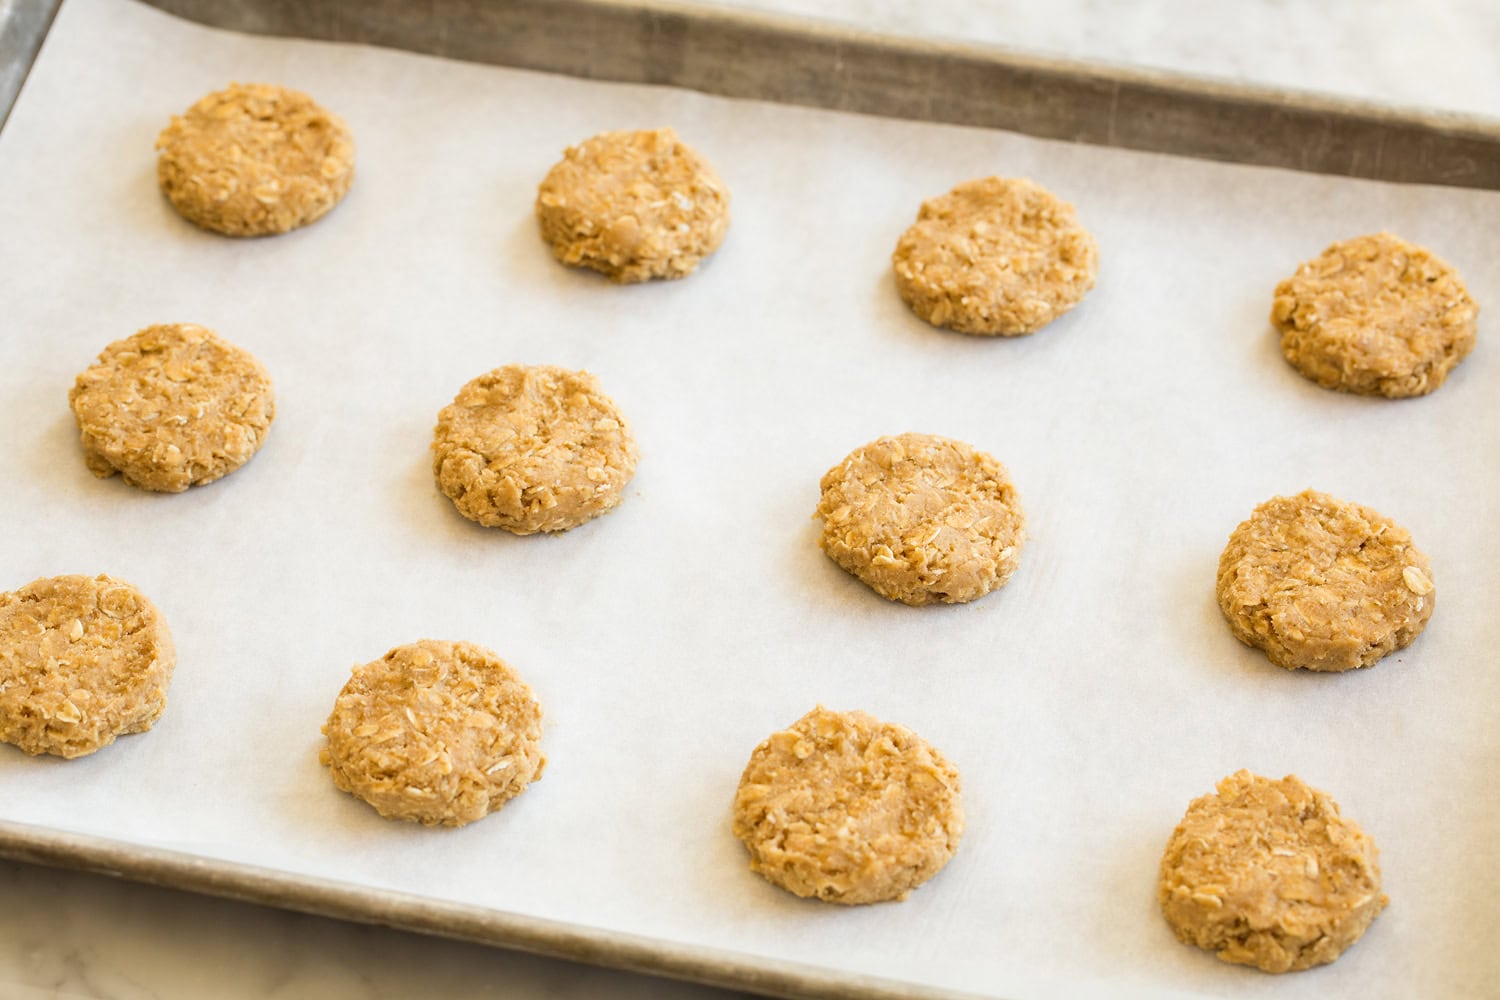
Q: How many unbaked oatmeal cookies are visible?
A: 12